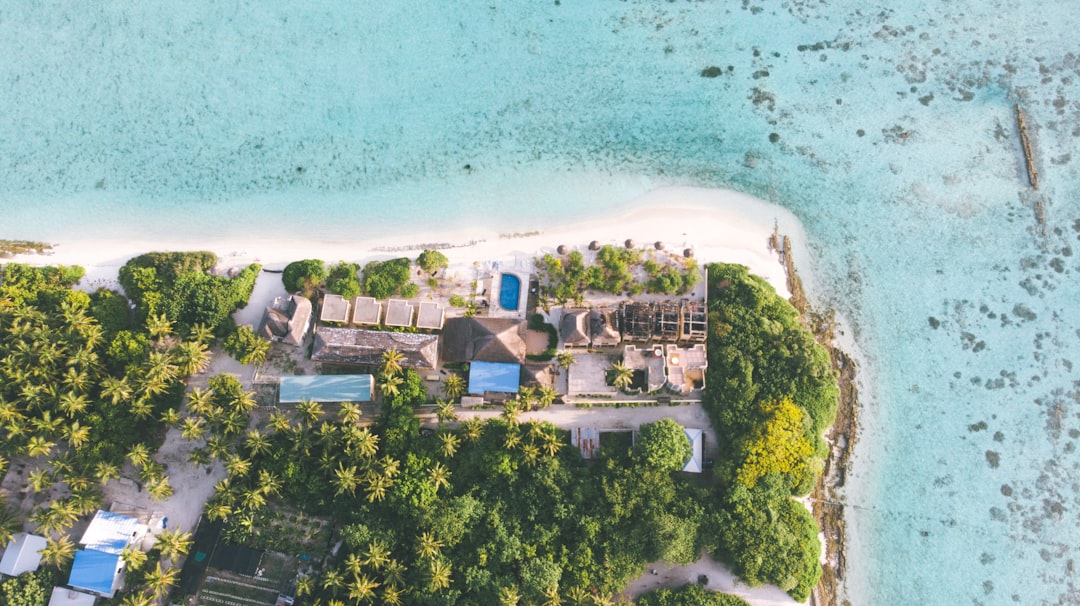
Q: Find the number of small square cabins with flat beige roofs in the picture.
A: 4